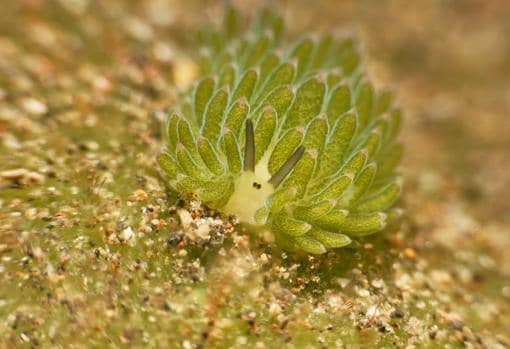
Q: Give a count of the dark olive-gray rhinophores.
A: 2